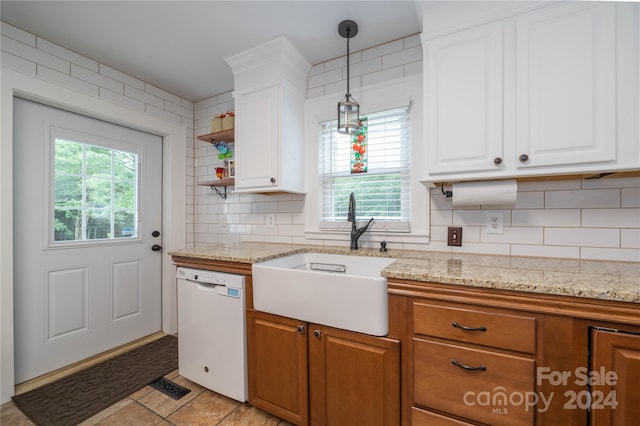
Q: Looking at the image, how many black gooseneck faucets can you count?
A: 1